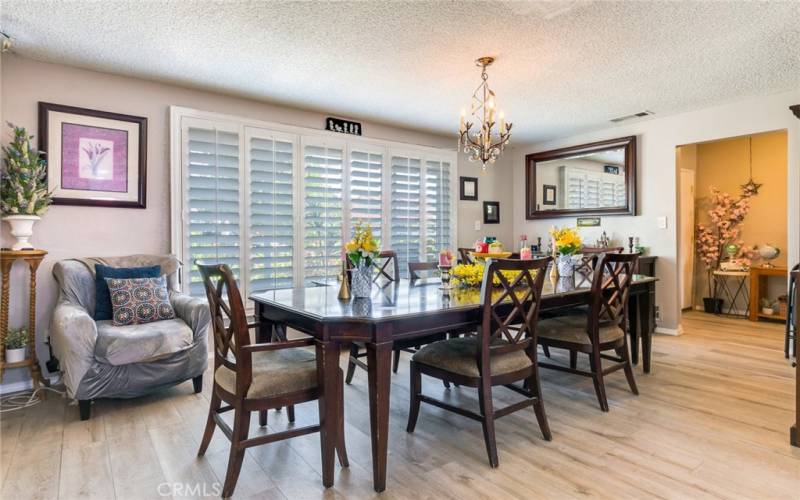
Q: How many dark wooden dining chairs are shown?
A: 7